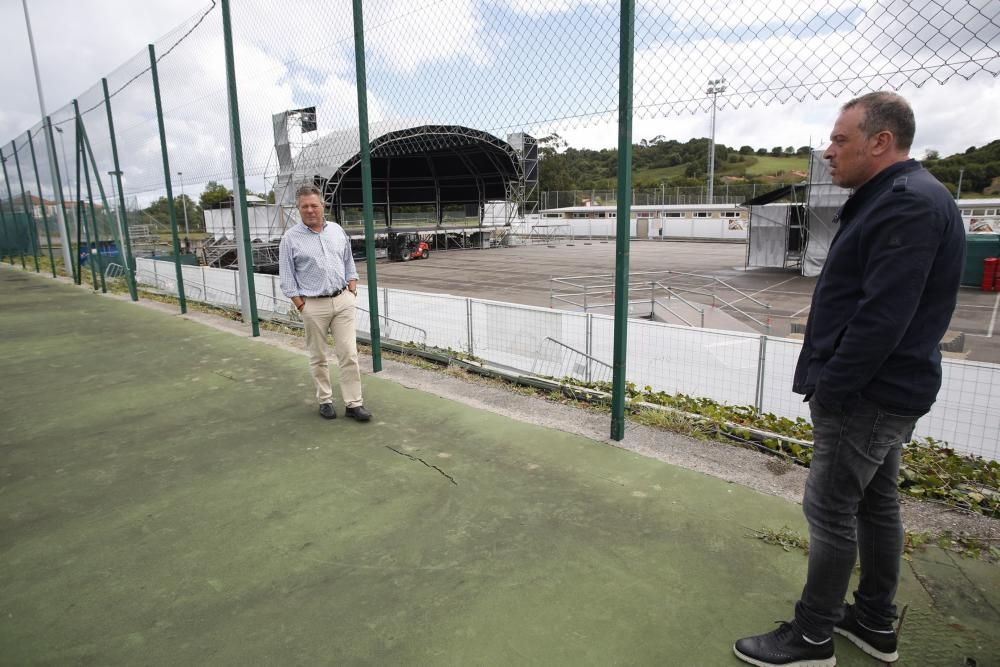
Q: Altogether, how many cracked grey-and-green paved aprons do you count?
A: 1